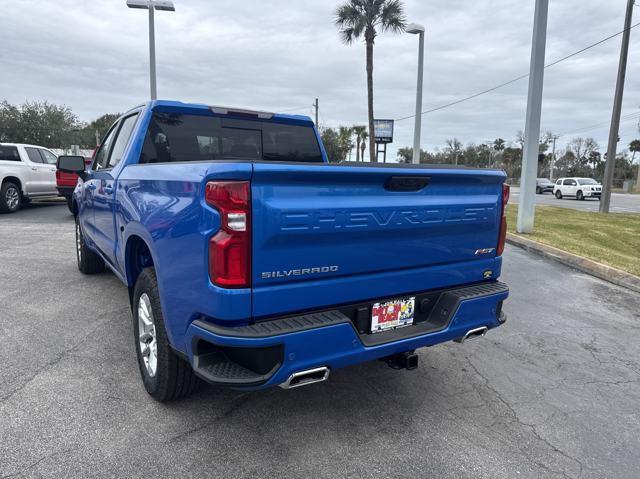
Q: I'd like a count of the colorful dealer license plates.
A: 1